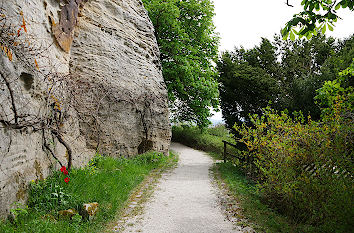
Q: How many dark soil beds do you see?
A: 0